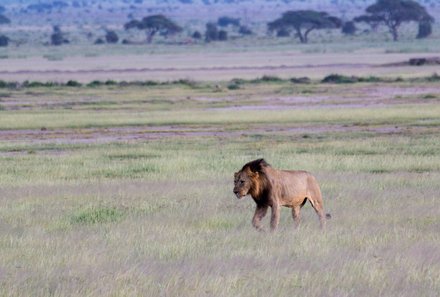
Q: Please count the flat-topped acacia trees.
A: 3